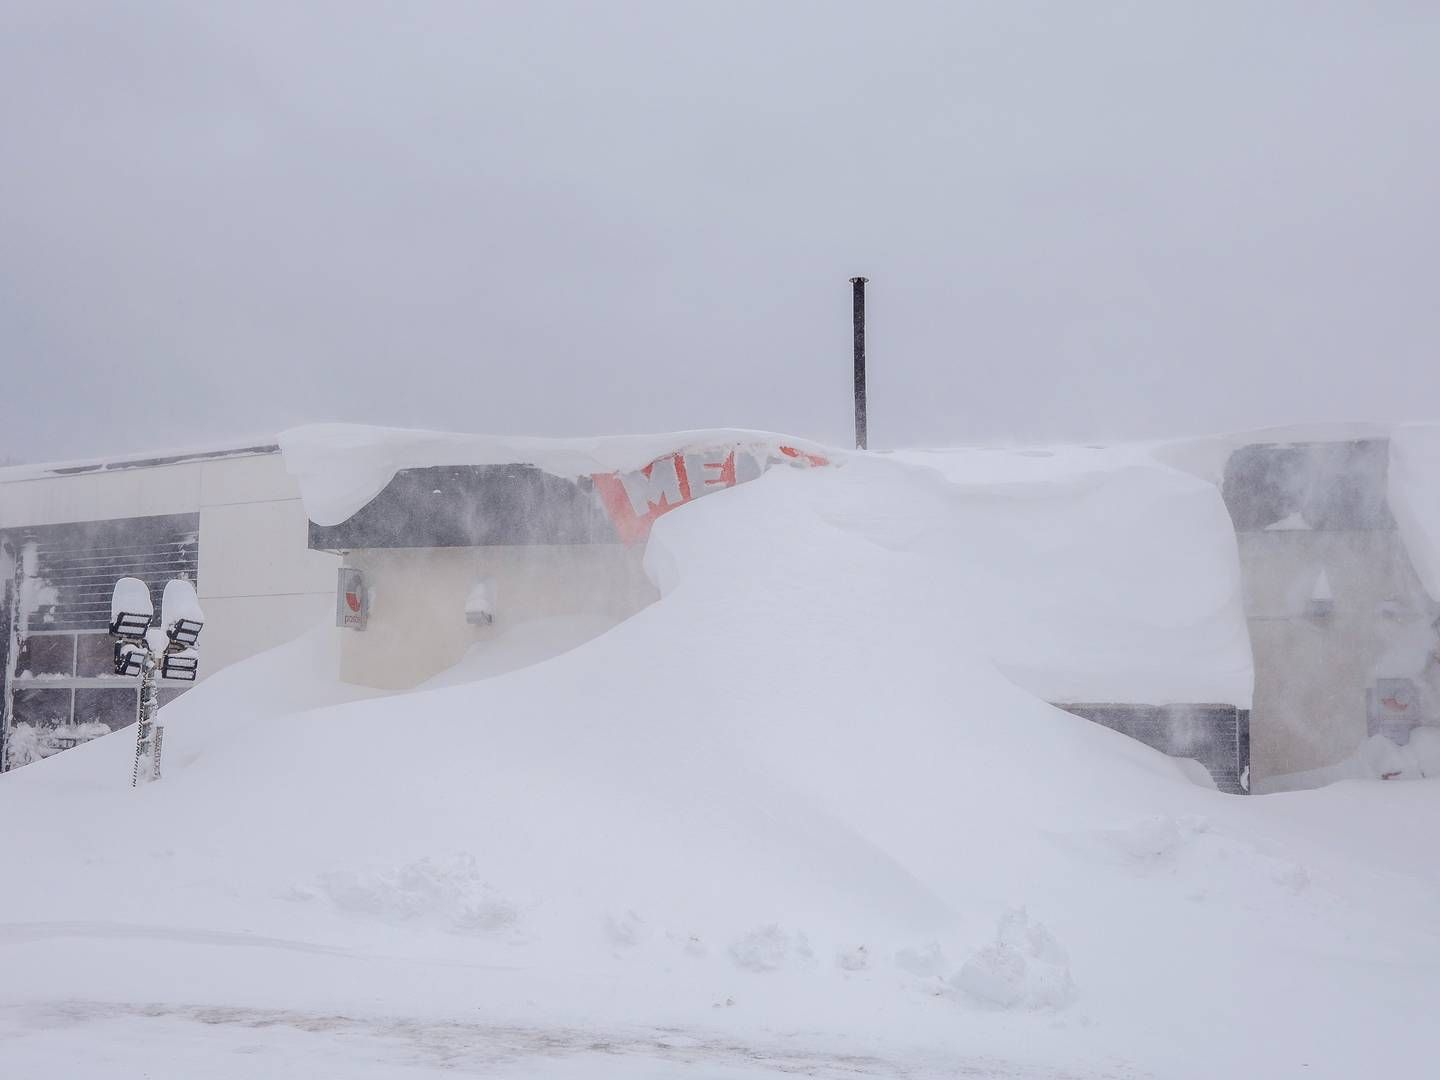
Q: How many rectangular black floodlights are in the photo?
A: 4